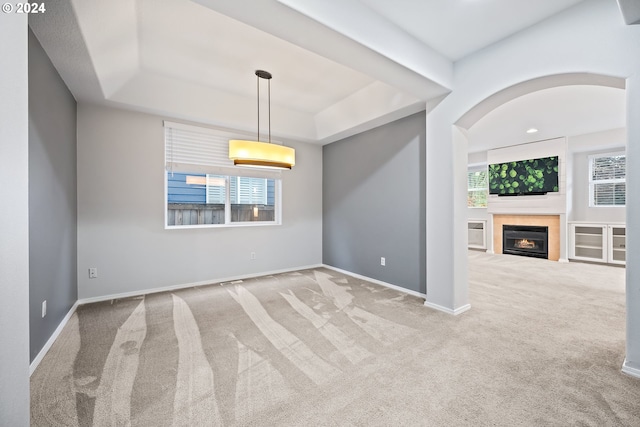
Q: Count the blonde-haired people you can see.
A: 0